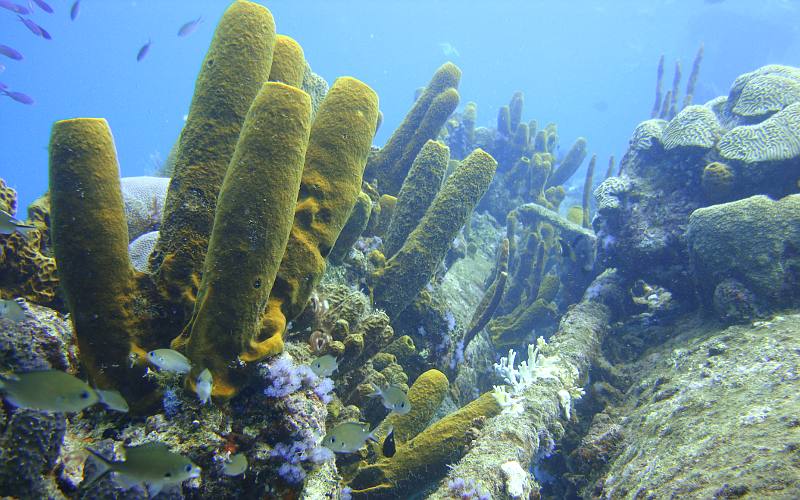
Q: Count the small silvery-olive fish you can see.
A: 11